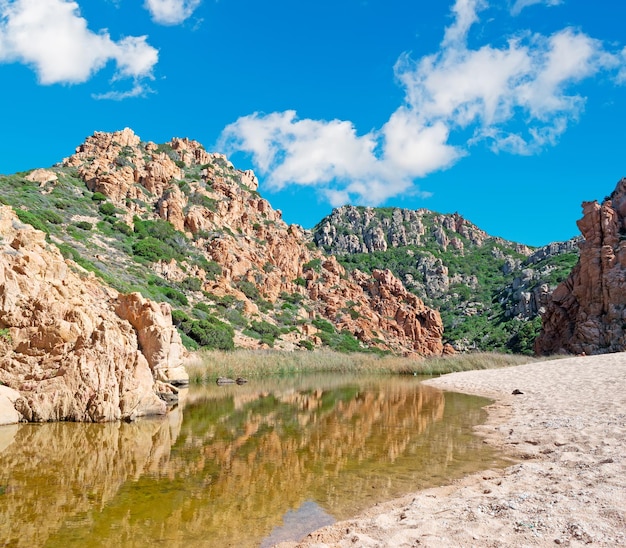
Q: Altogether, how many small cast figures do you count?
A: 0